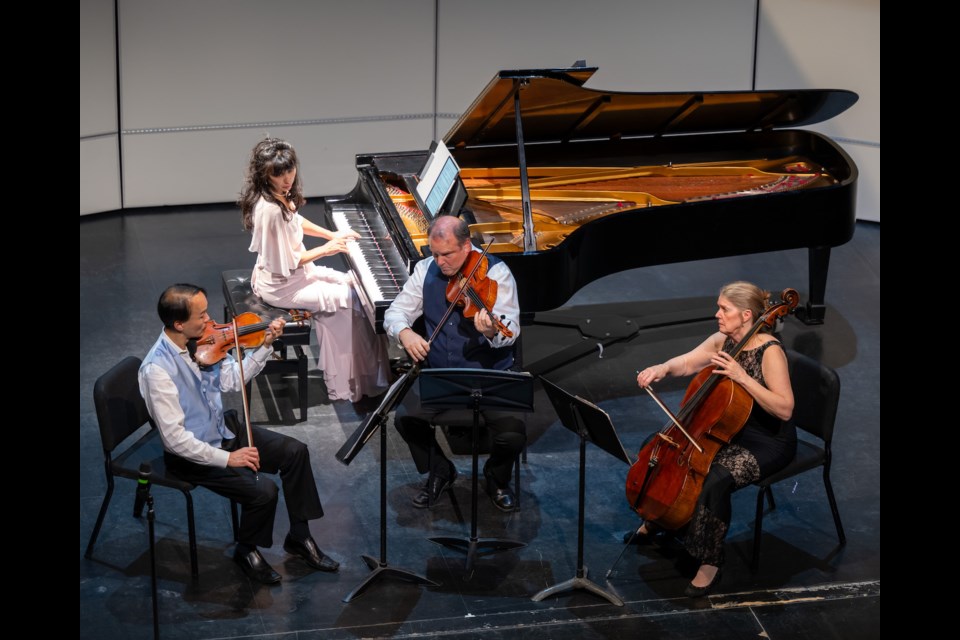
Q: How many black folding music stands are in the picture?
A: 3